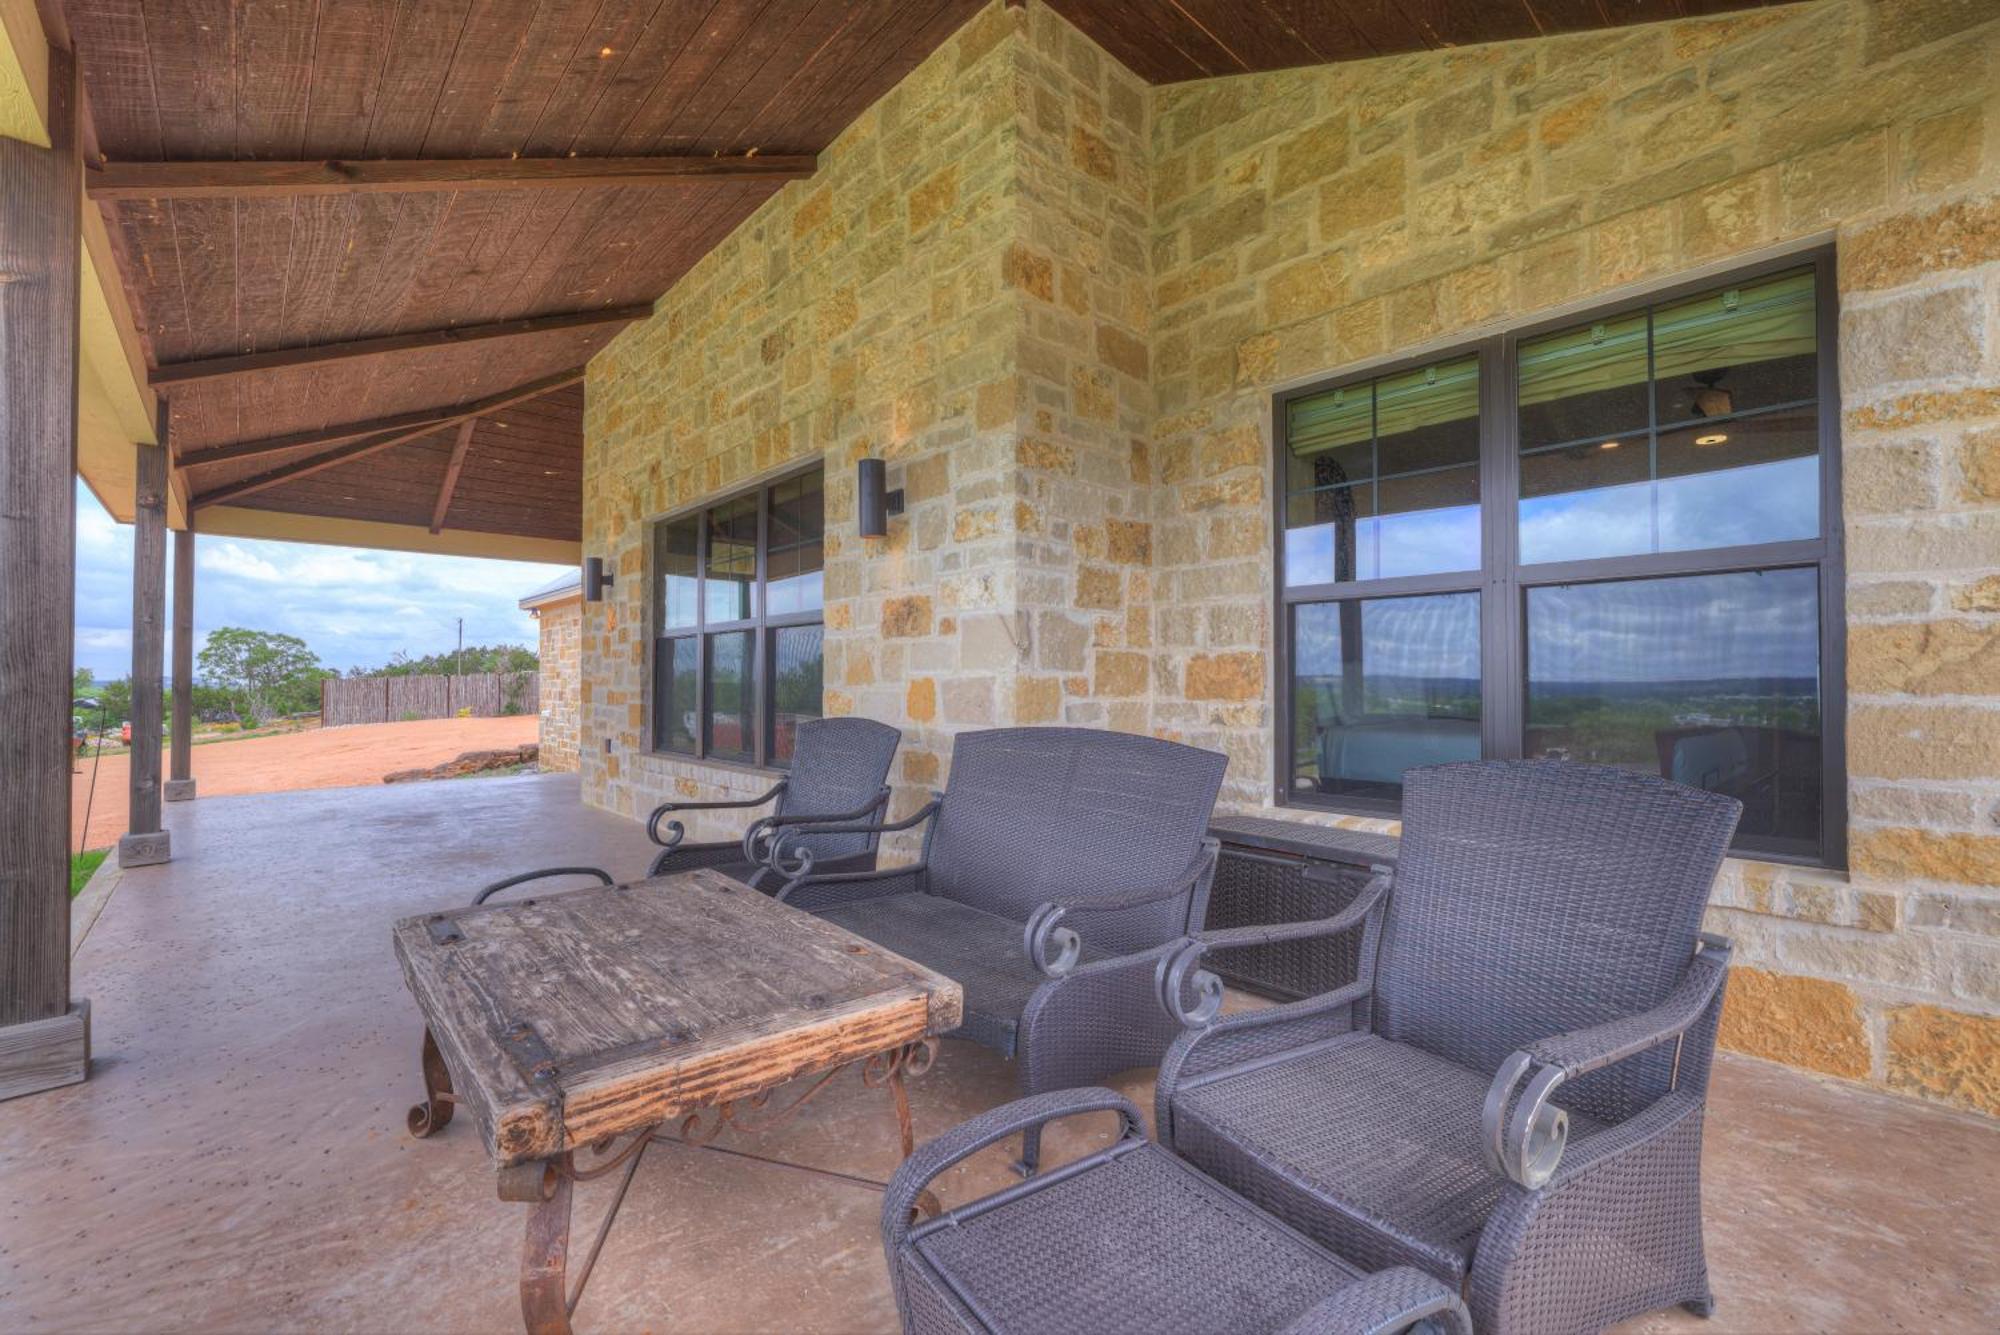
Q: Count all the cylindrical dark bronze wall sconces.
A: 2